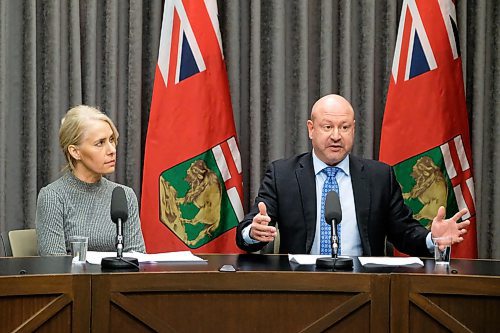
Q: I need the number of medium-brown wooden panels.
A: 3